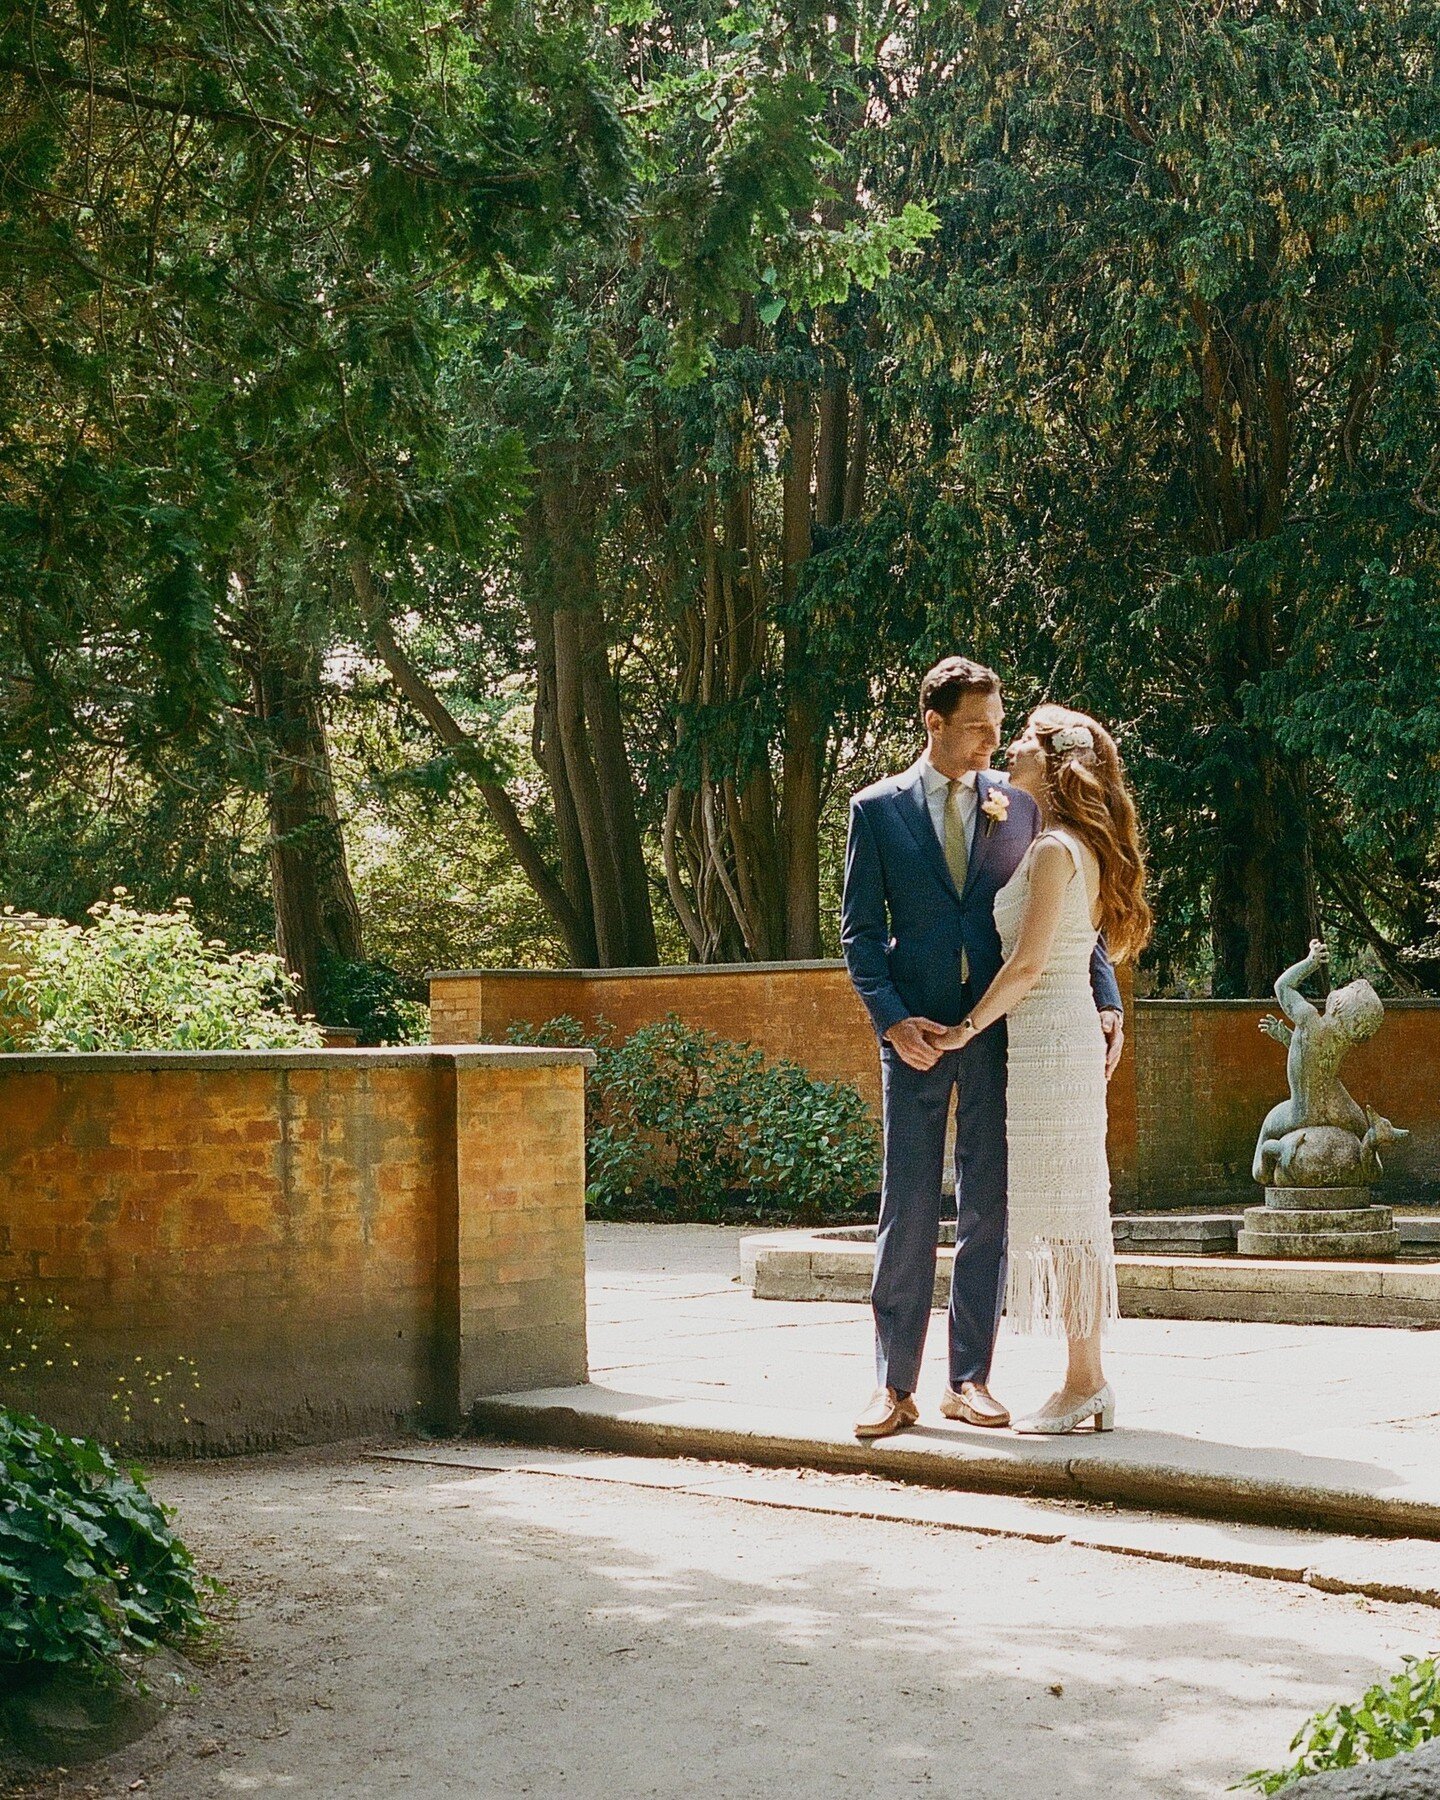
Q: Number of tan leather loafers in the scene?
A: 2